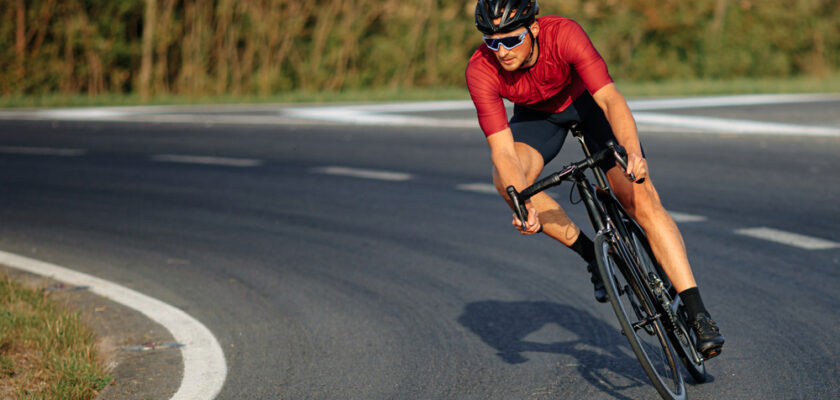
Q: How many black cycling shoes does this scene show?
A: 2